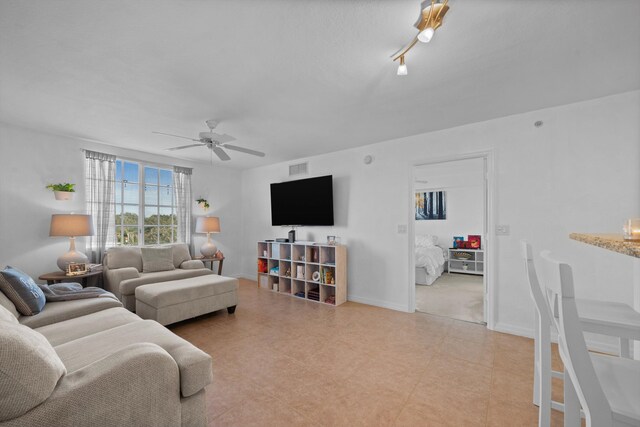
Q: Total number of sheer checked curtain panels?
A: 2